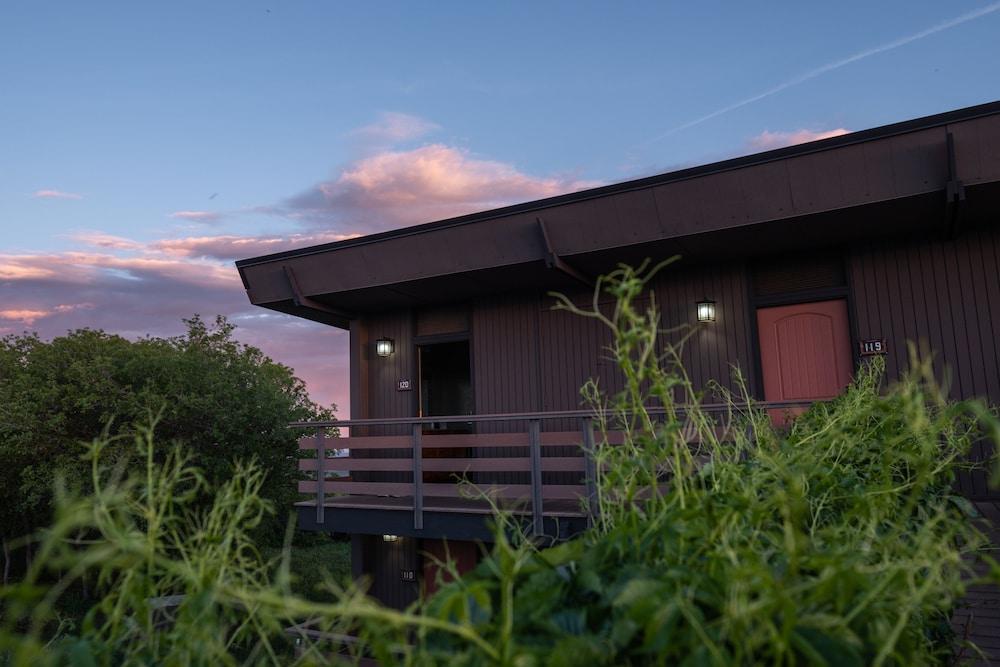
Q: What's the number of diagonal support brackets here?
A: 3